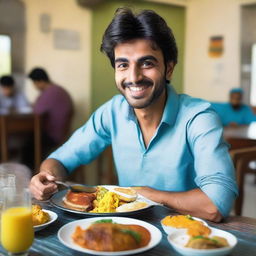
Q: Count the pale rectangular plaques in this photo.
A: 2